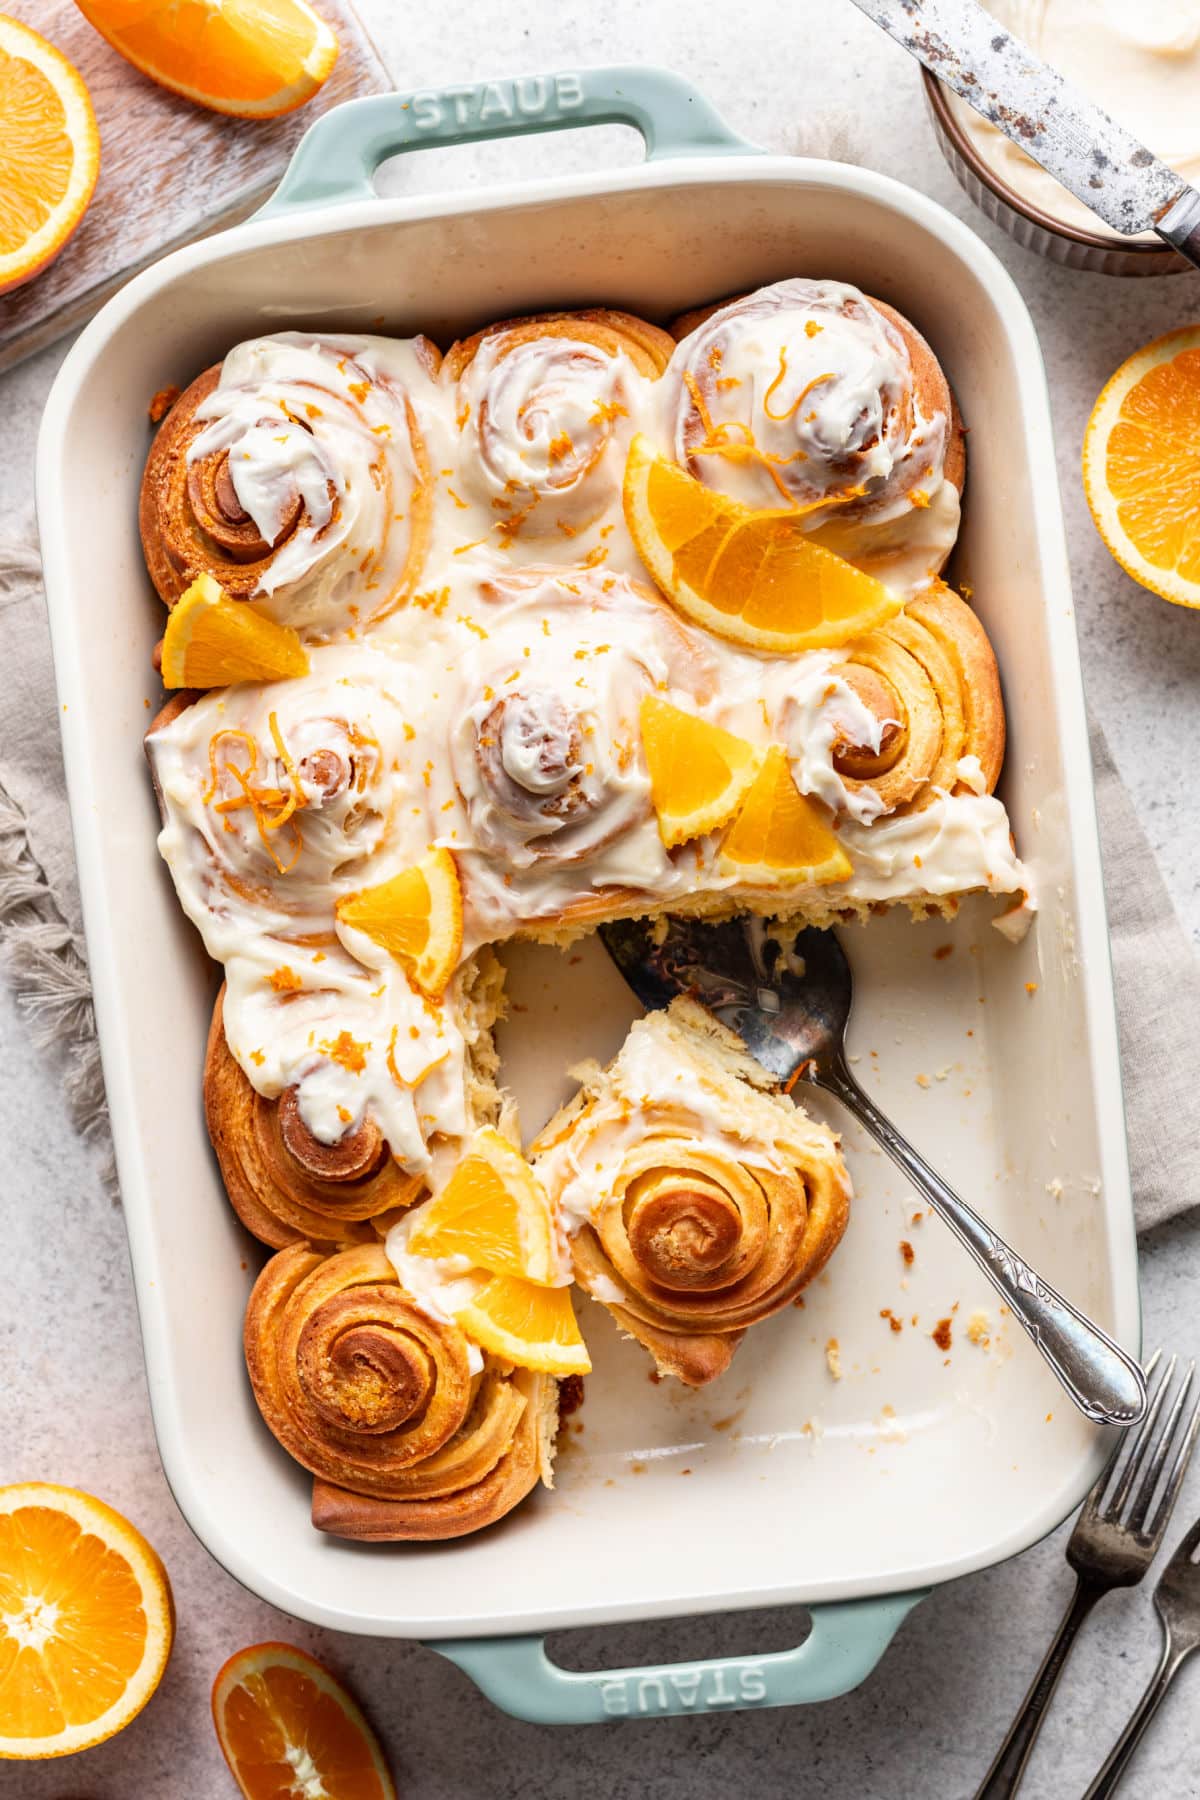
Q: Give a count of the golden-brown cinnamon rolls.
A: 9